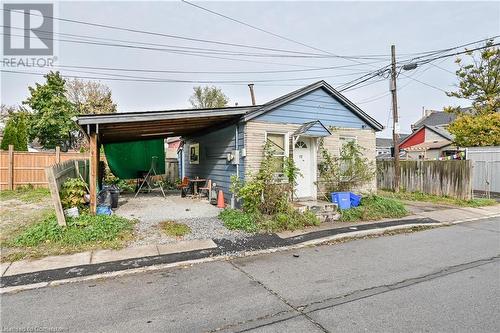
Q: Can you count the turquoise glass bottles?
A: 0